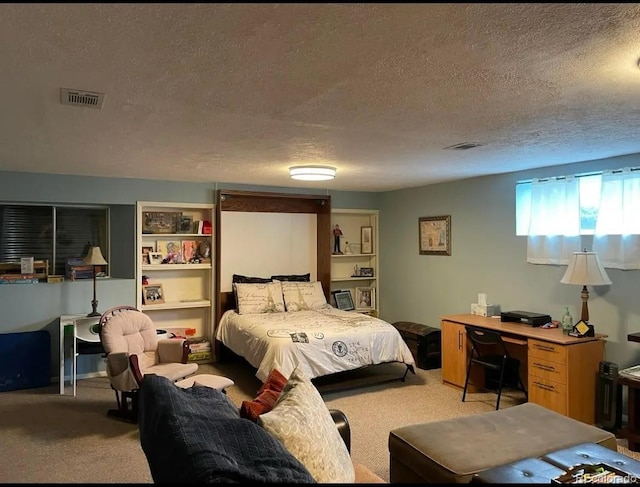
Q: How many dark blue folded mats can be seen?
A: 1